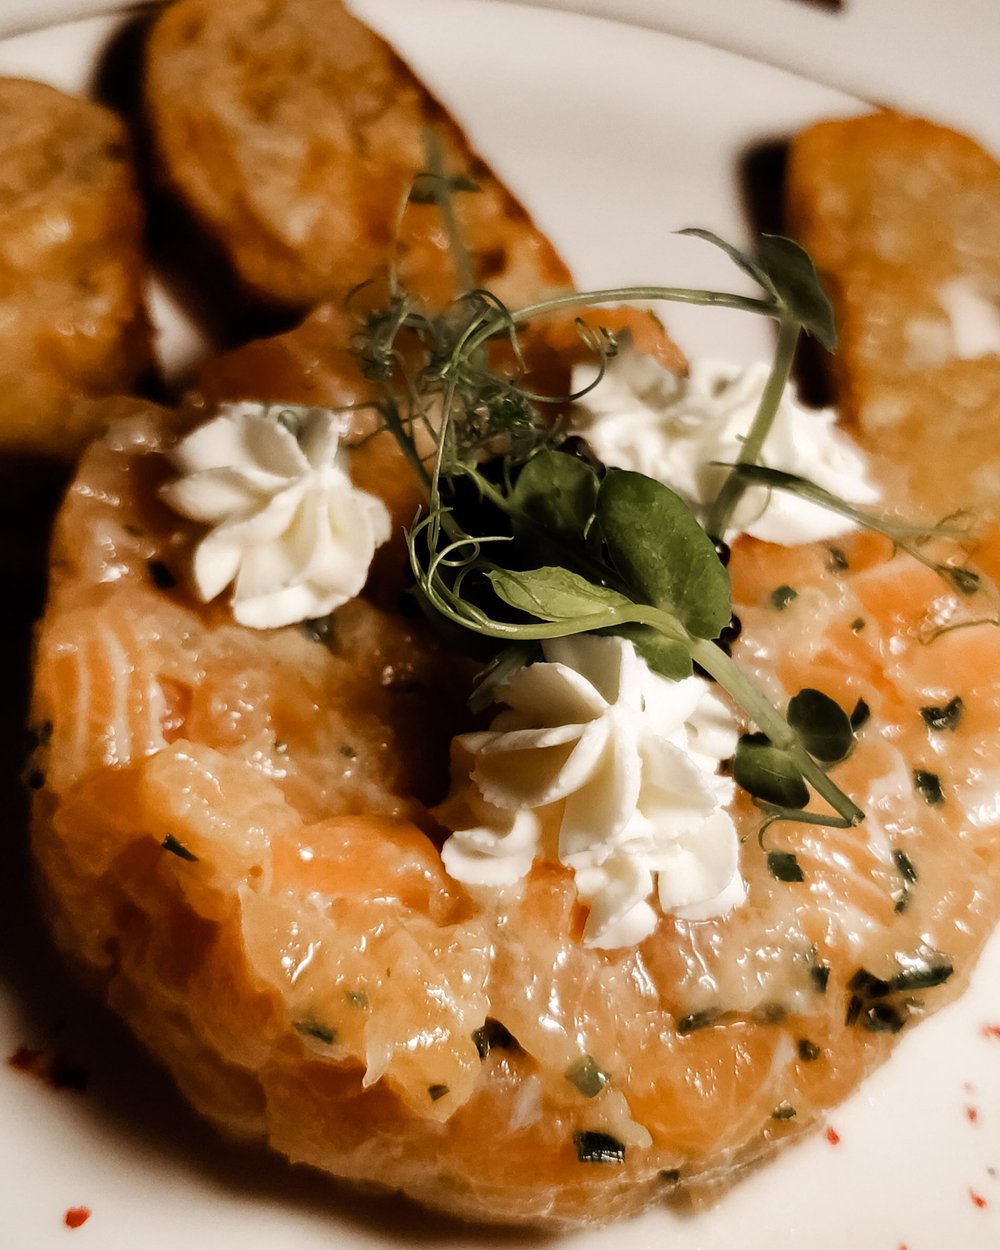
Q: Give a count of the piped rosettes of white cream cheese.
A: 3